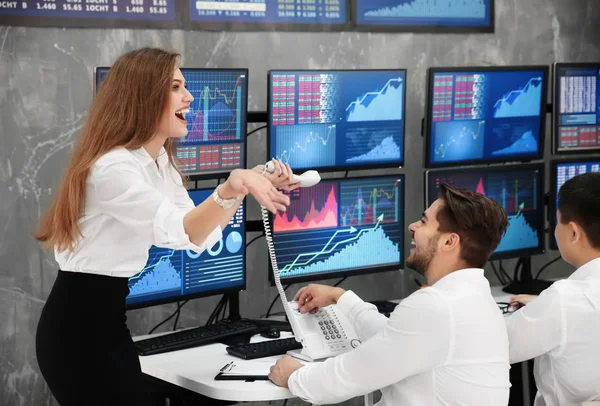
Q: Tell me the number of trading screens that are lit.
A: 11